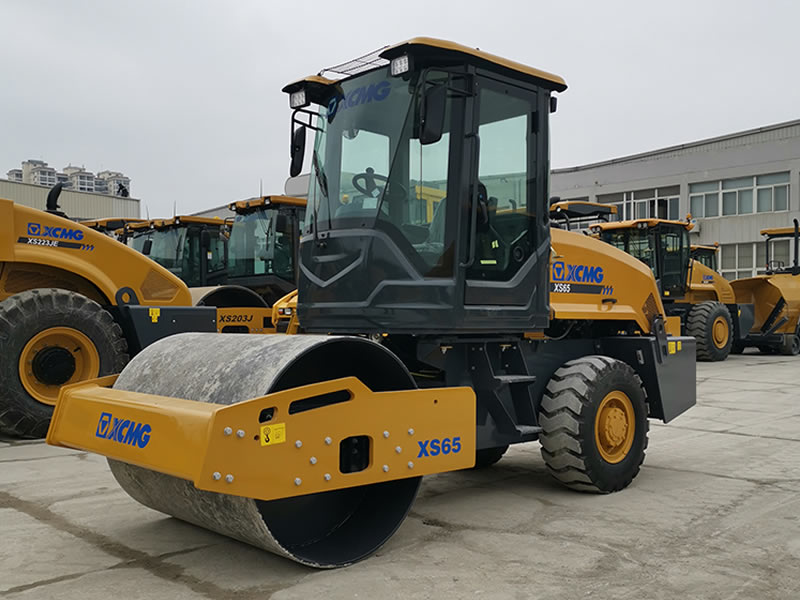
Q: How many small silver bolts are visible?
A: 14